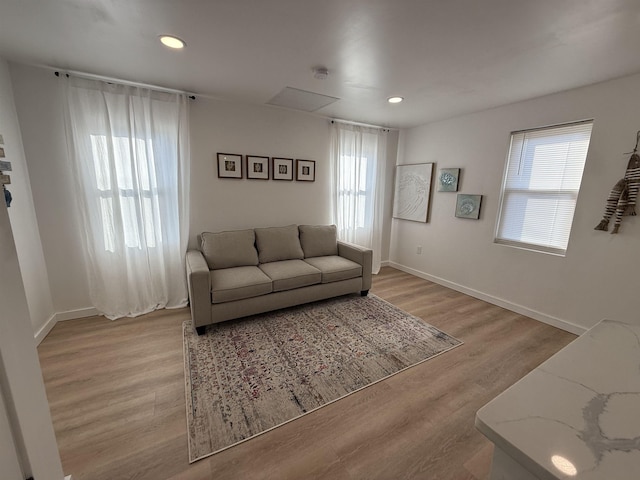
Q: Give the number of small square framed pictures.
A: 4